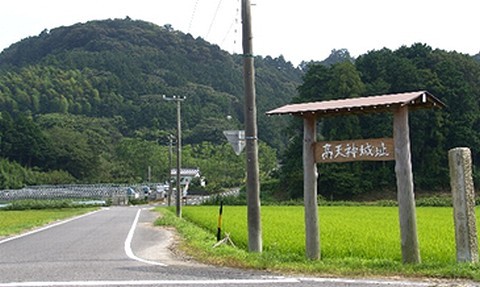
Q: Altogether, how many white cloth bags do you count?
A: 0